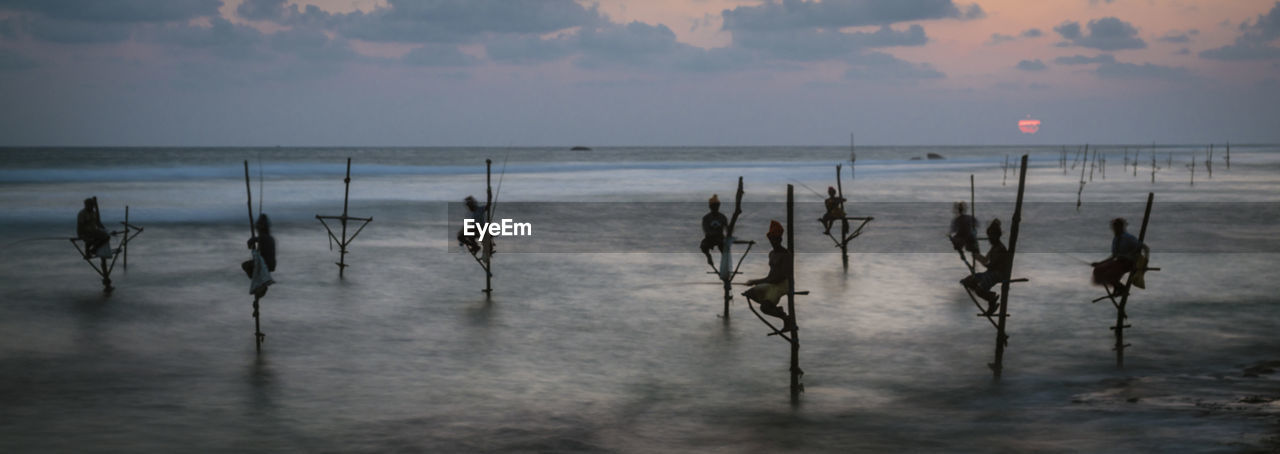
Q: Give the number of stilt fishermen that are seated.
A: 9